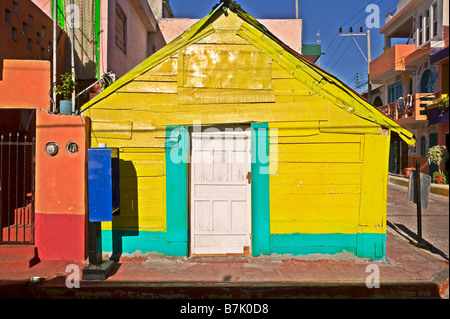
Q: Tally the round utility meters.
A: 2